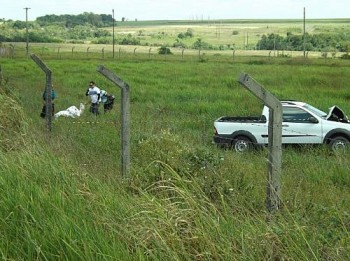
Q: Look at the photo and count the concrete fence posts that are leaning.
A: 3